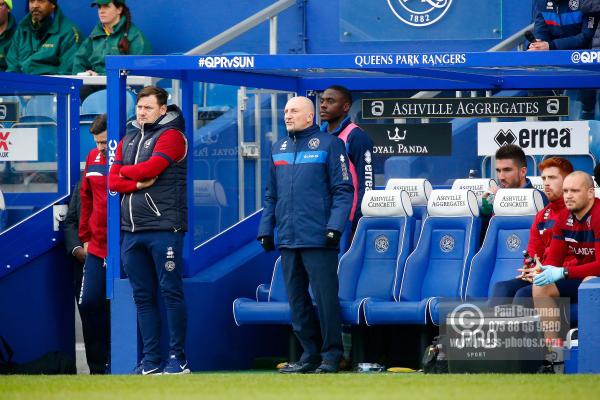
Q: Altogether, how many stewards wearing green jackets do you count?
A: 3